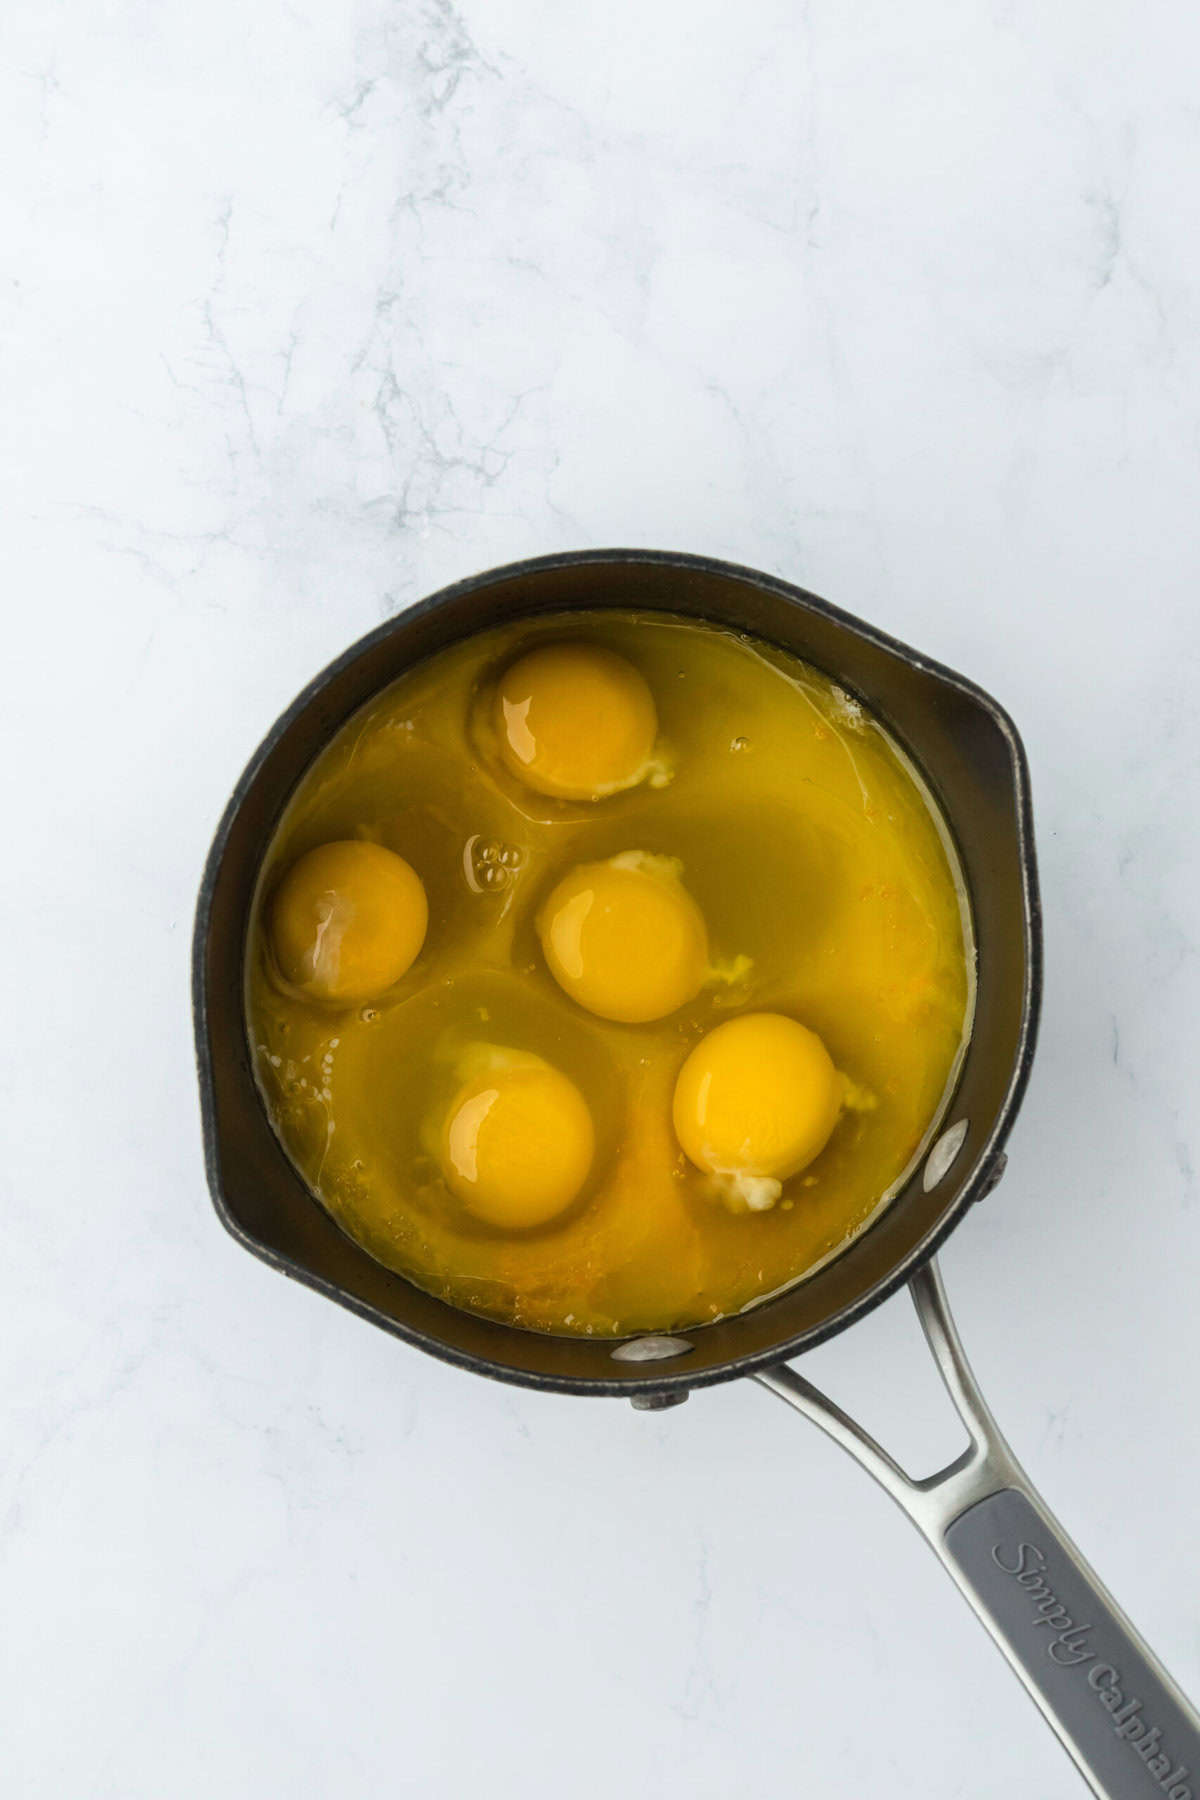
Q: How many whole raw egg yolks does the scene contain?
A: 5